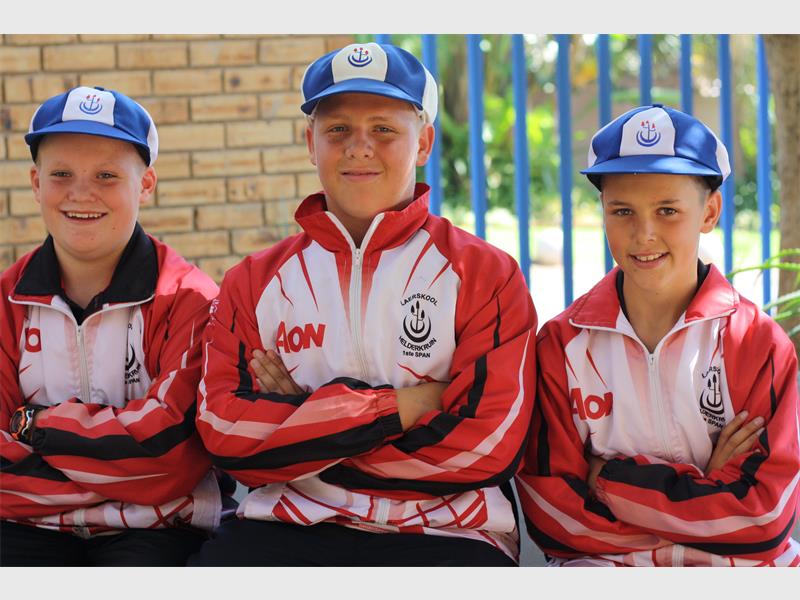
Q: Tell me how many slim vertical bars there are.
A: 10